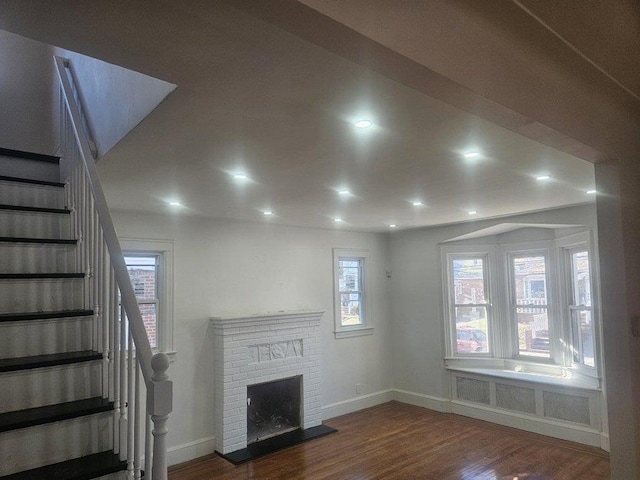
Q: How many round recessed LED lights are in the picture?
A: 12